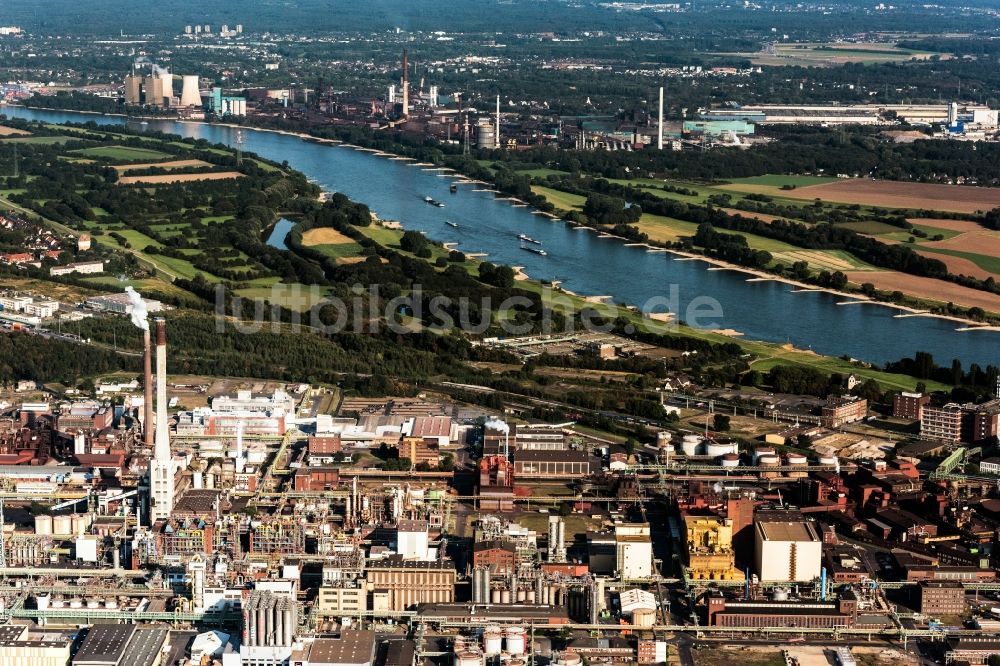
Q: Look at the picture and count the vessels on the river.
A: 5